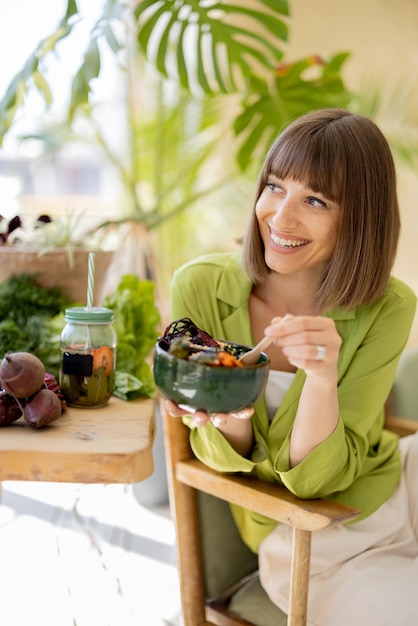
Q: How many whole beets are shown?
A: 3